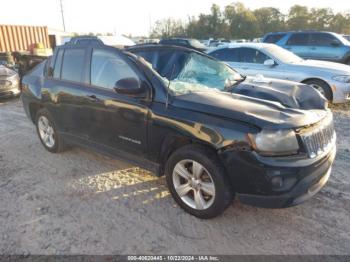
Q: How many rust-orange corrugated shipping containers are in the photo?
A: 1